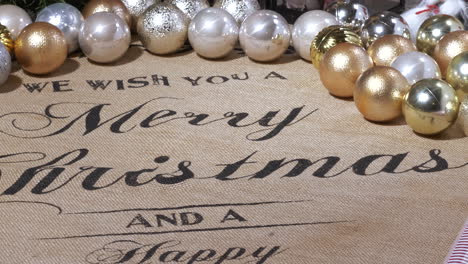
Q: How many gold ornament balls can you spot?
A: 11